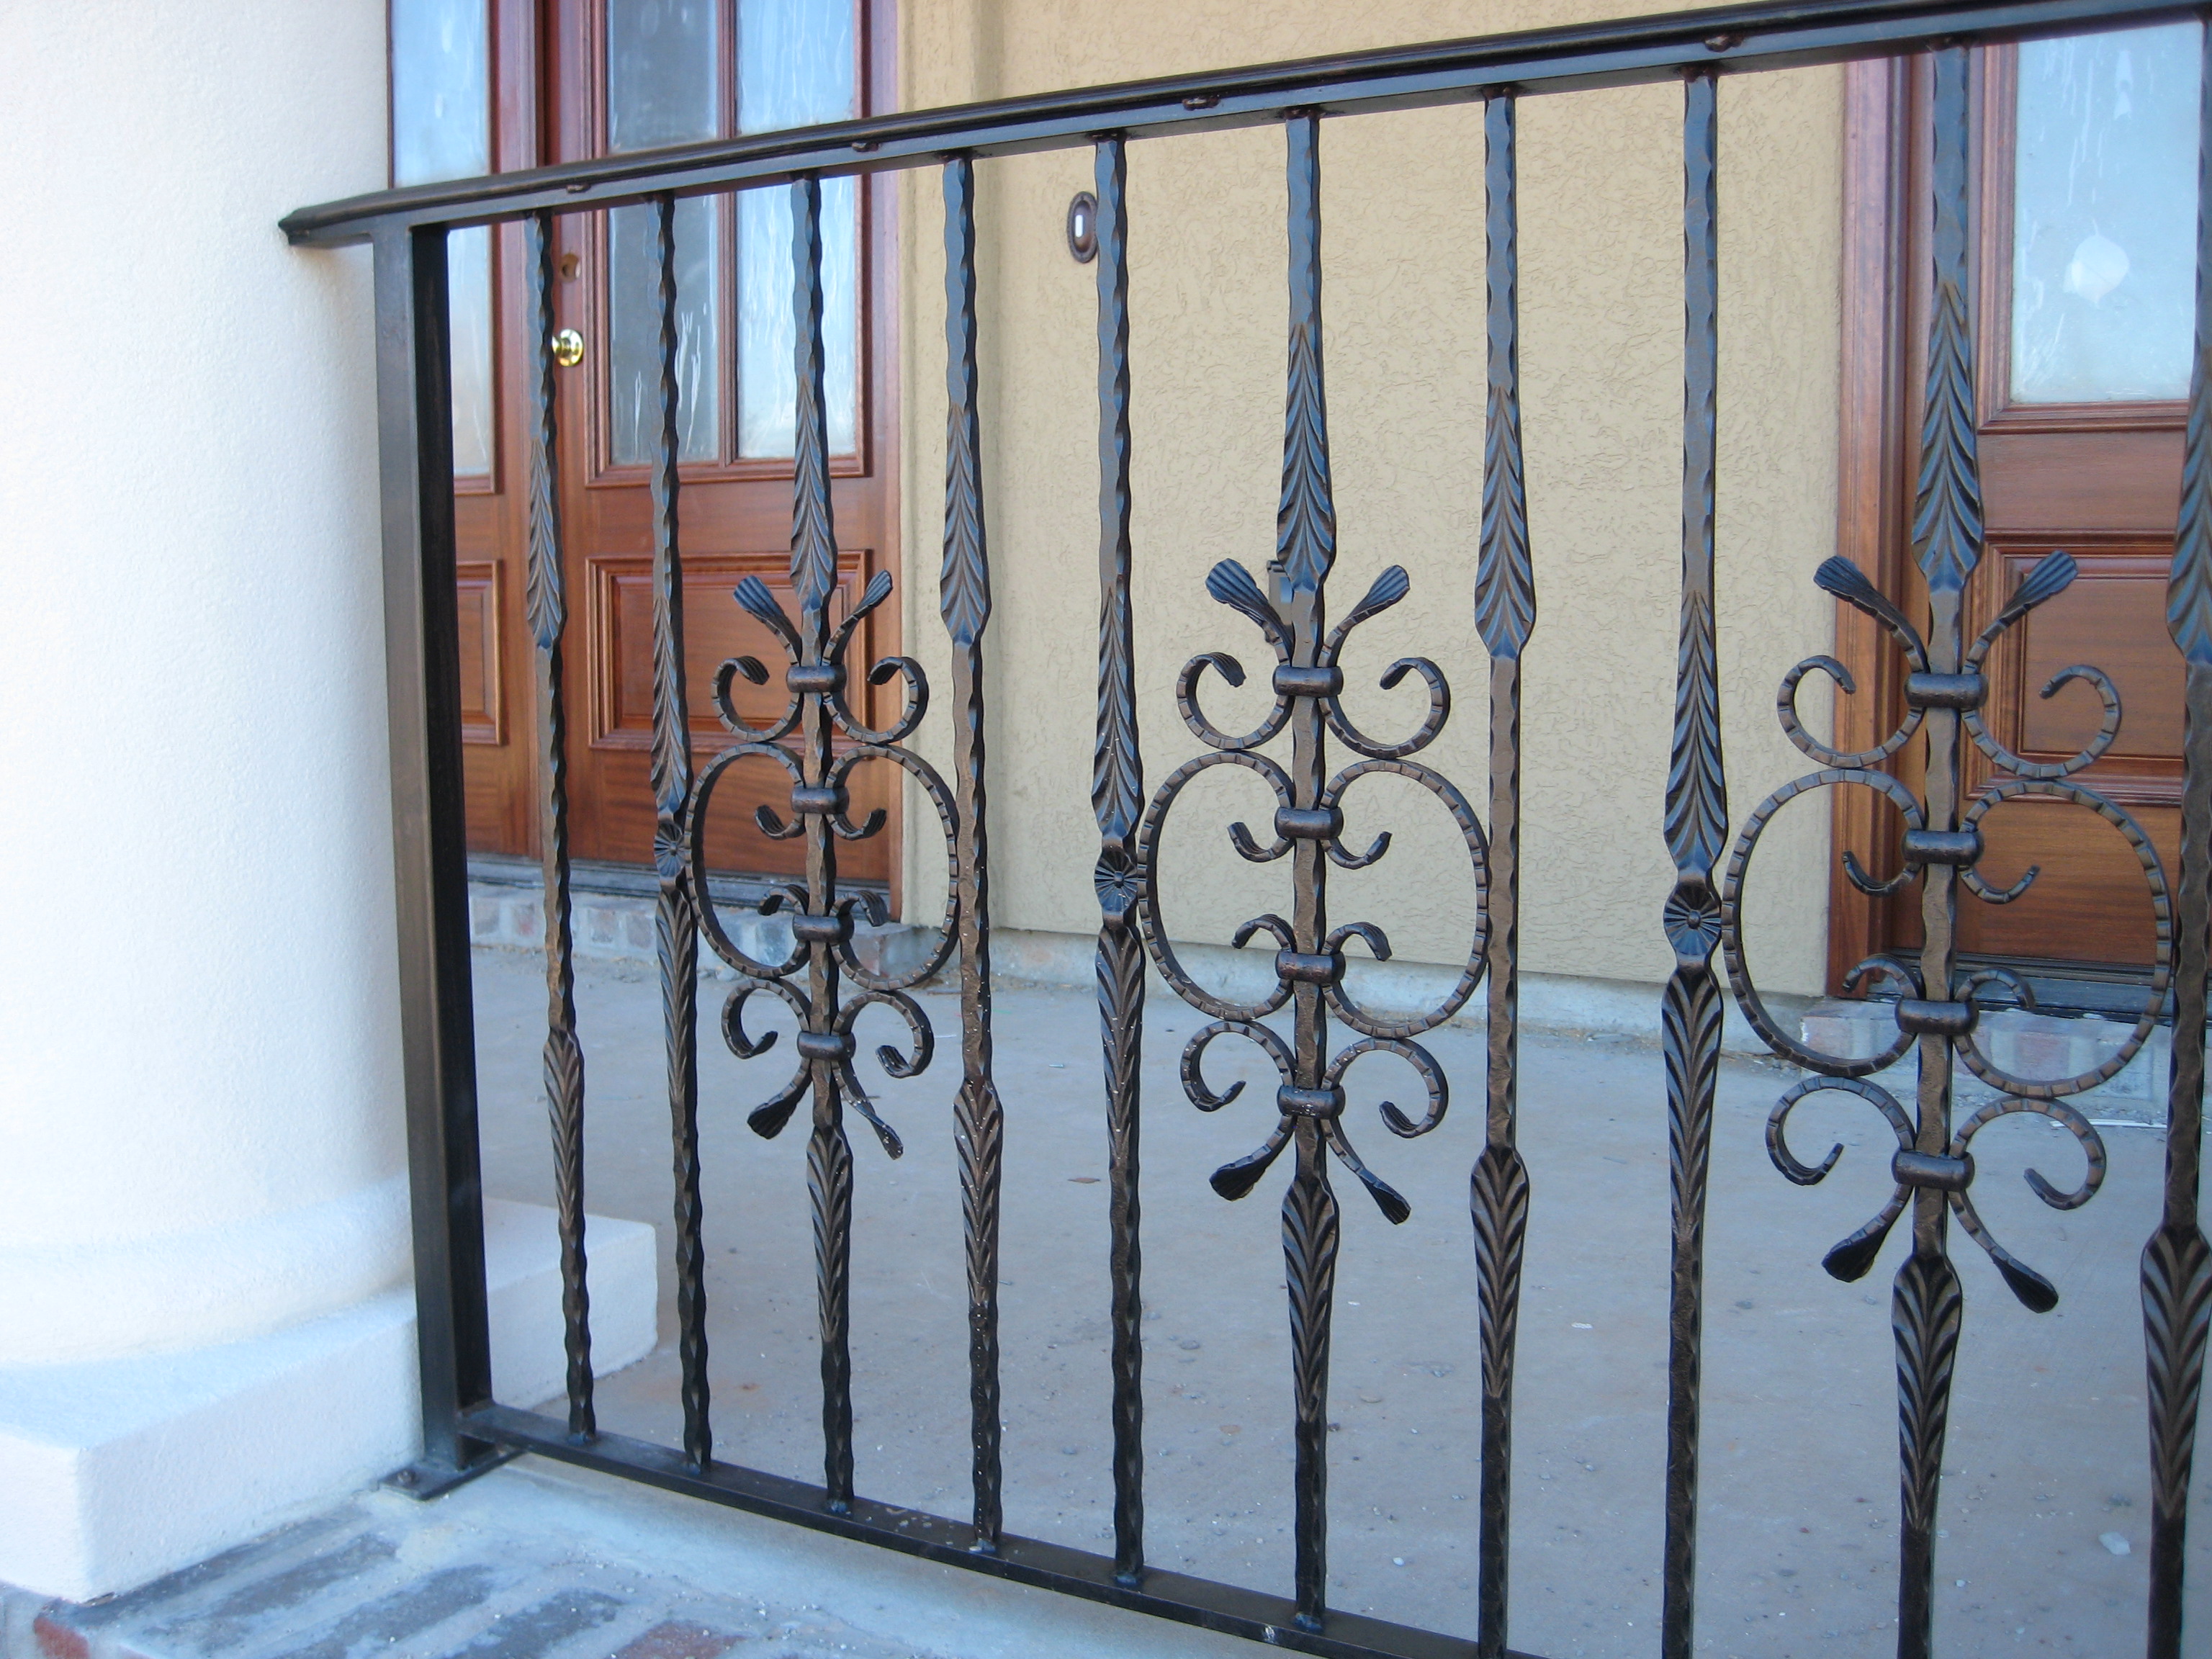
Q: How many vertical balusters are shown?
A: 10